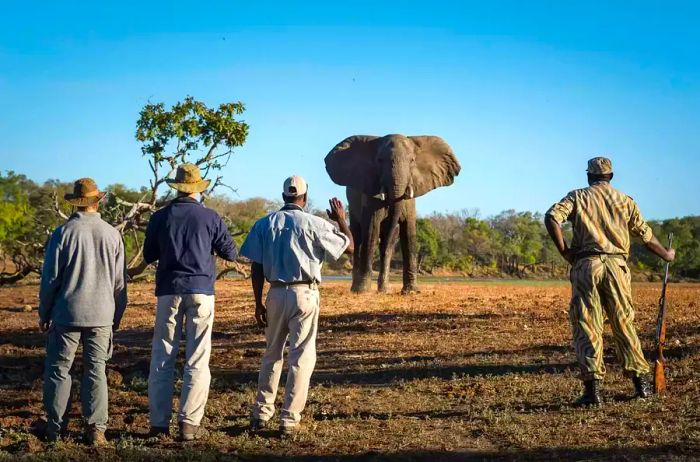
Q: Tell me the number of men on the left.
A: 3